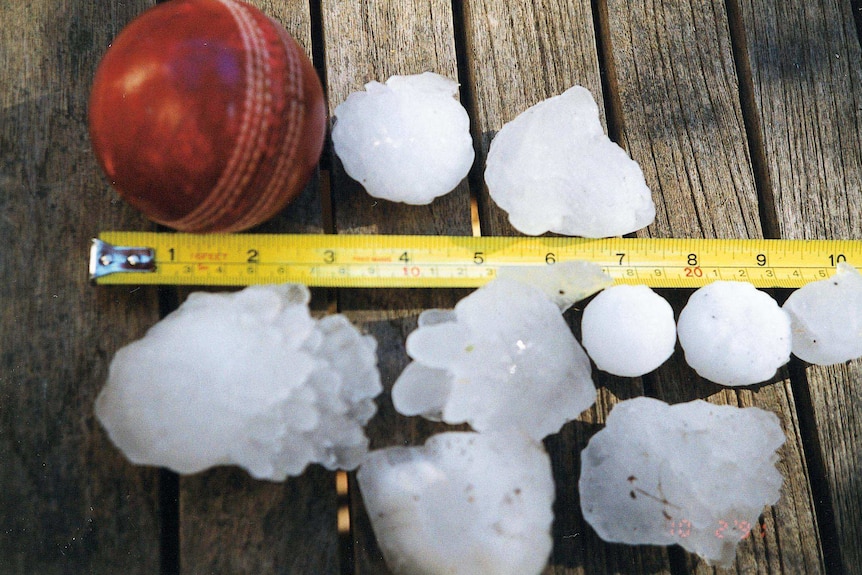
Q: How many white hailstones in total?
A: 9